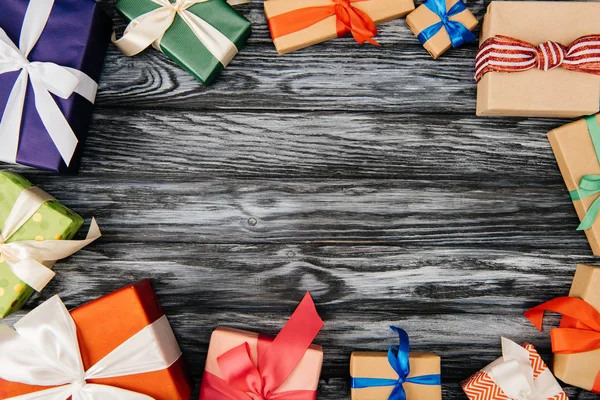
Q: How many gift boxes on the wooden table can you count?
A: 12